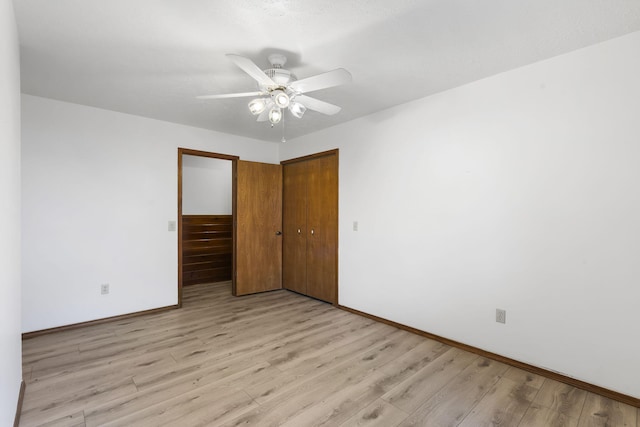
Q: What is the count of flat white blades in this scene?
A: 5